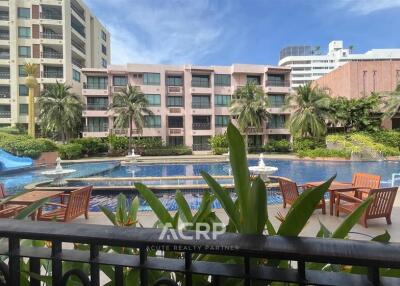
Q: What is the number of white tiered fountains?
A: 3